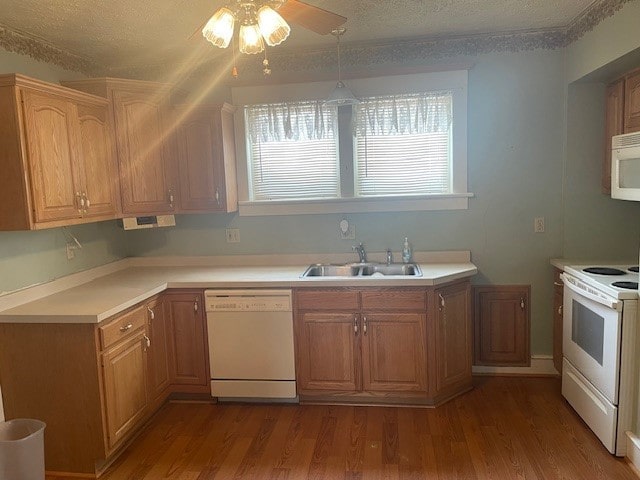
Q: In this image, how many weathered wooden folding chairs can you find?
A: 0